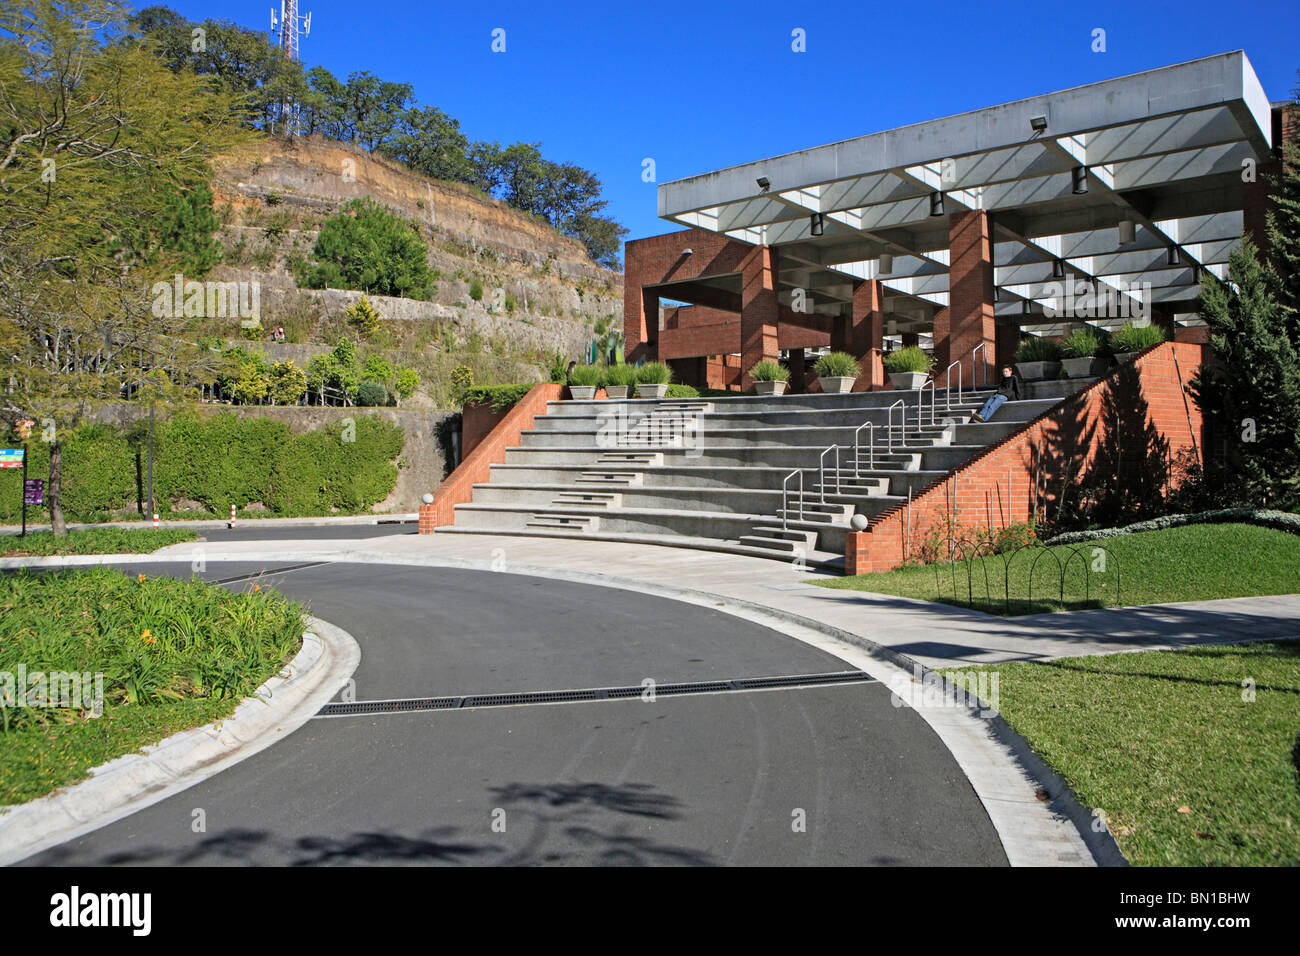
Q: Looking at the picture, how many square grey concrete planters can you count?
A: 9